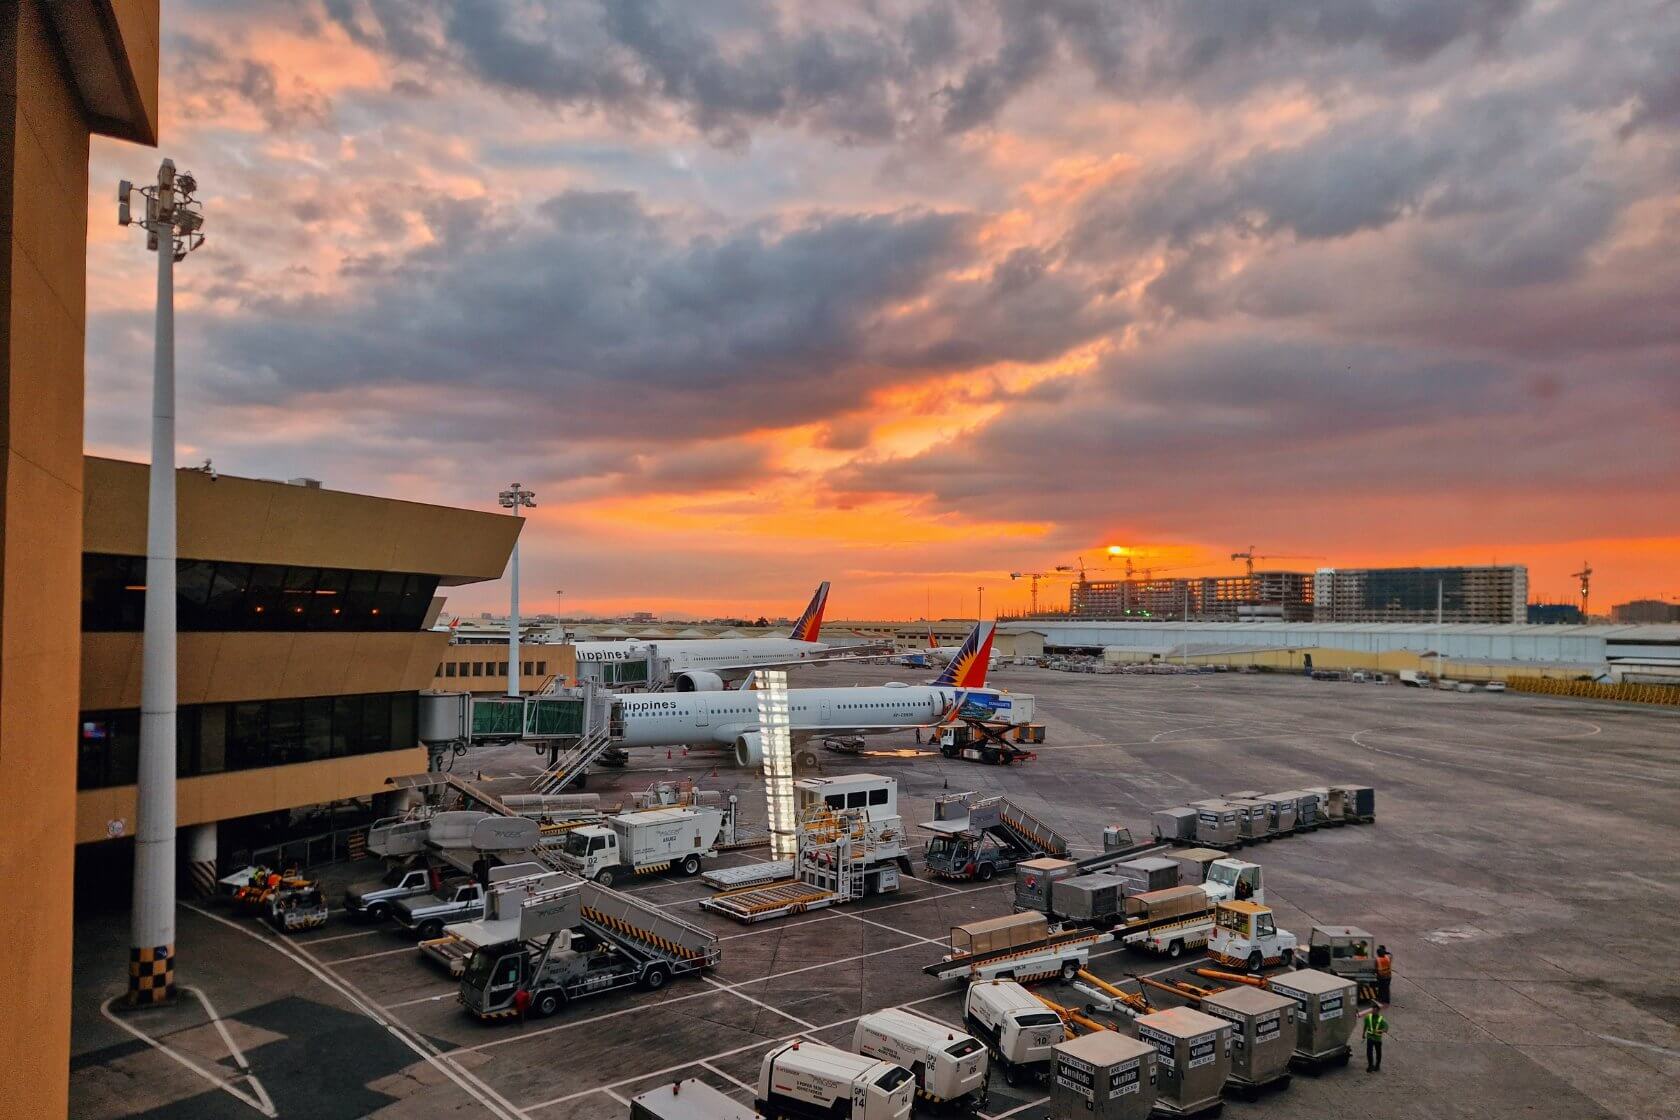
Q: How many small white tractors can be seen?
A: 2